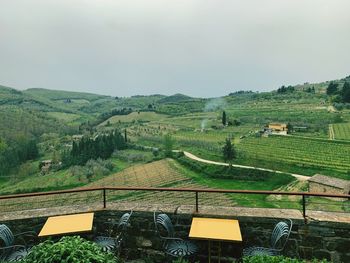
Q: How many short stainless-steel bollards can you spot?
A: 0